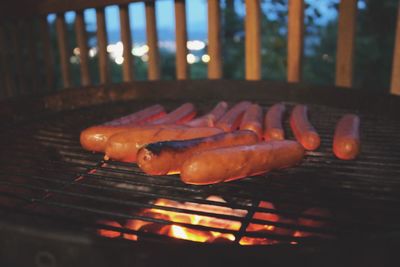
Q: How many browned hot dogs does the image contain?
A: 1